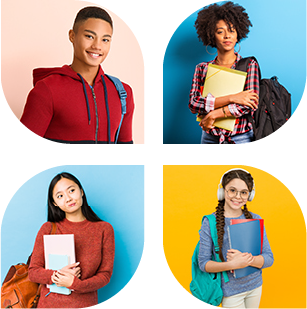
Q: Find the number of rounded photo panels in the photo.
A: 4